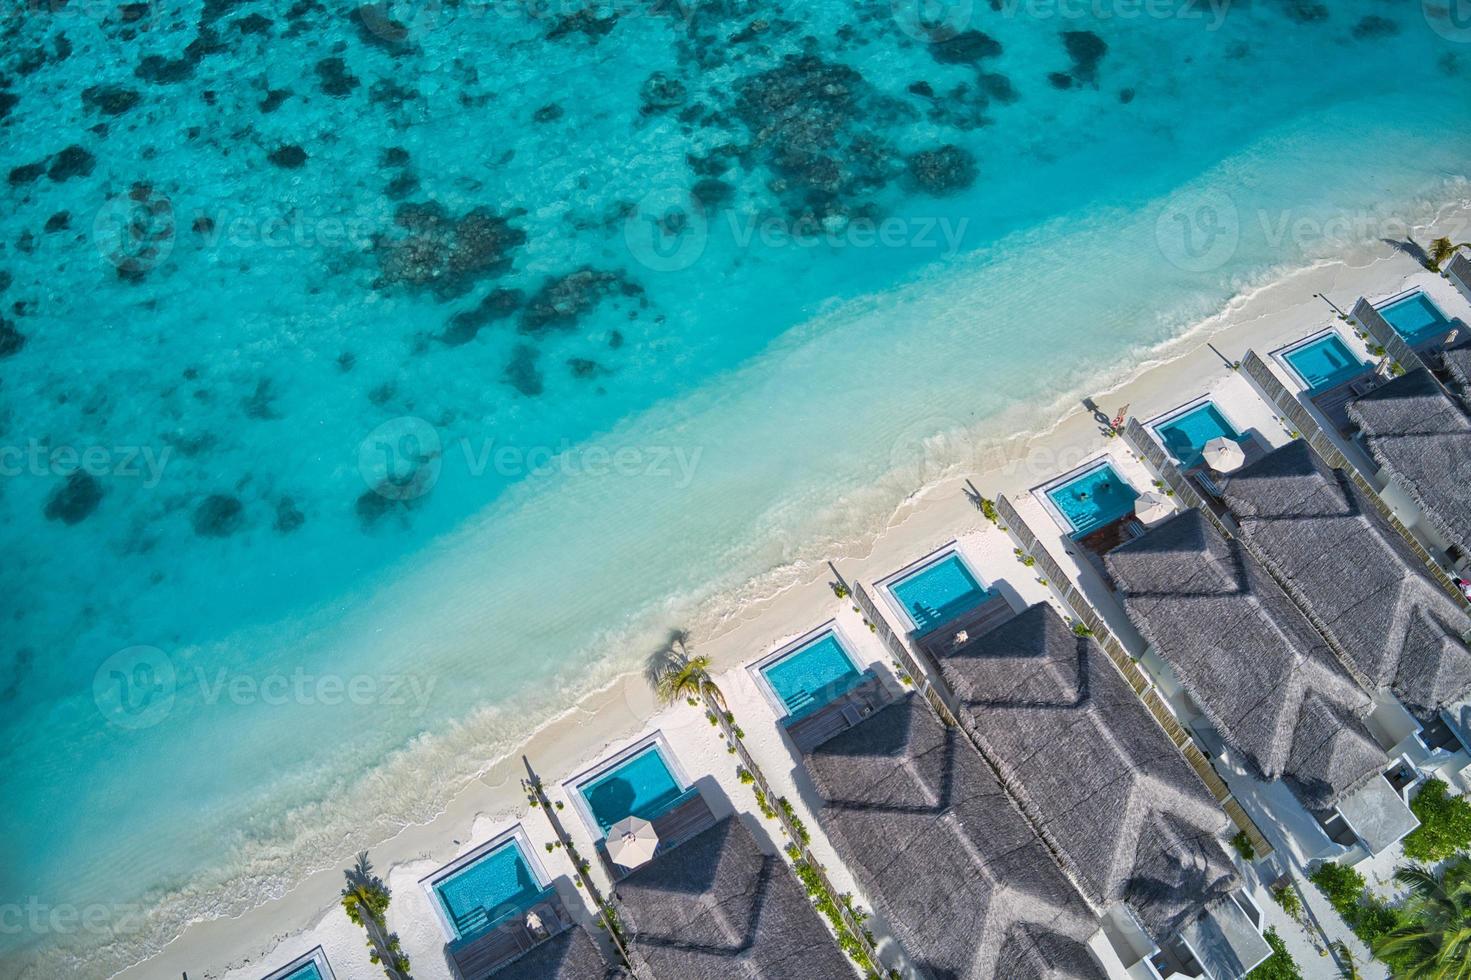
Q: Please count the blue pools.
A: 9